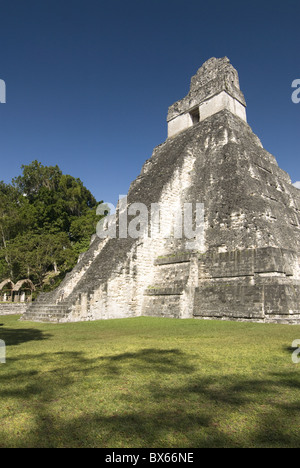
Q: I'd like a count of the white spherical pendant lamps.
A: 0